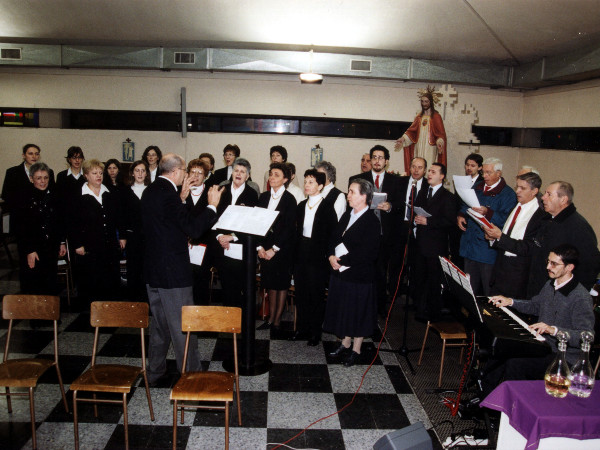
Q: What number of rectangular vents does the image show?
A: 3